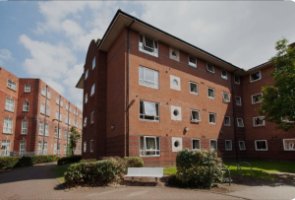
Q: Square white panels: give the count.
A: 4